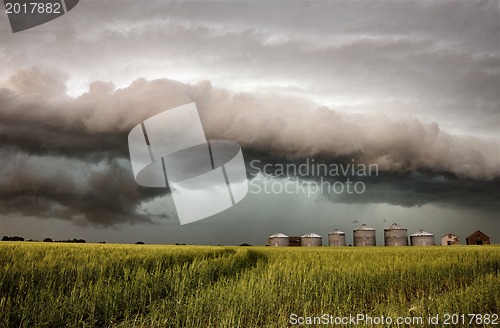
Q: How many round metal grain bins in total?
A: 6